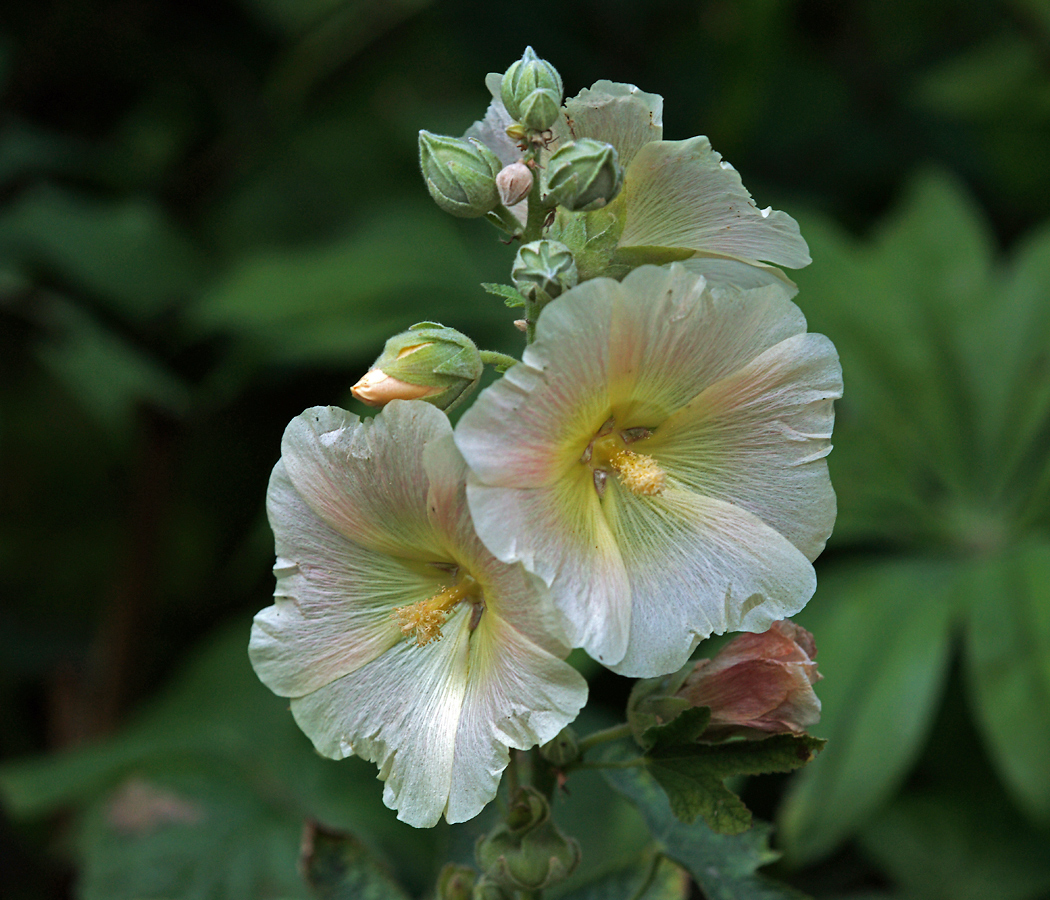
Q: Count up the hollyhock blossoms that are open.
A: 3